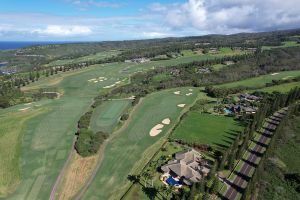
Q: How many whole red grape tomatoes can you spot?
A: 0